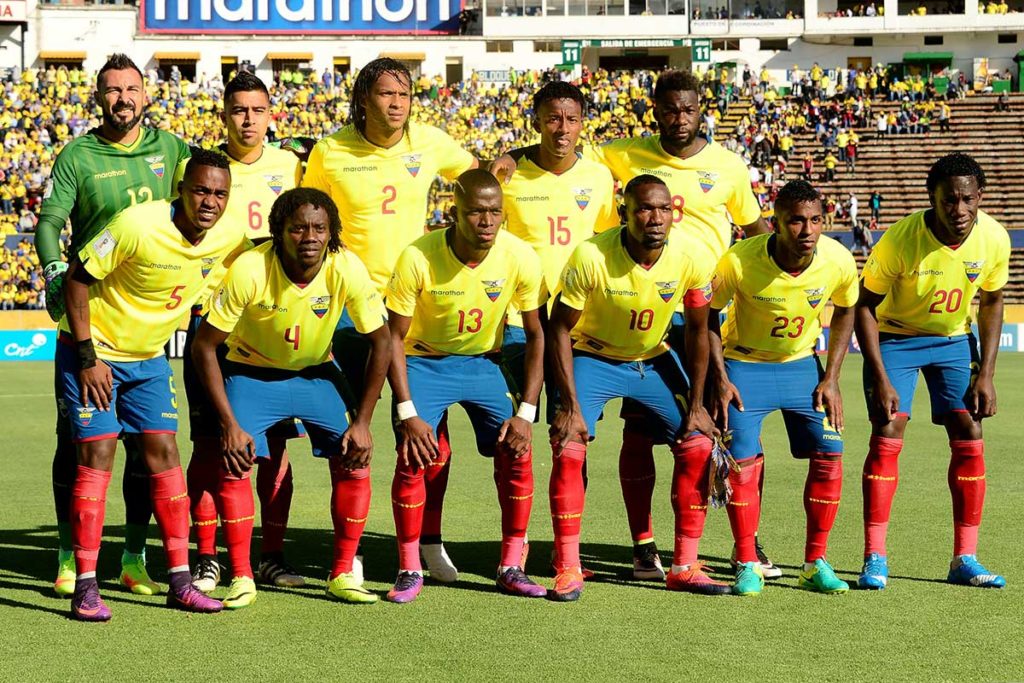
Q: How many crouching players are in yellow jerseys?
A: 6